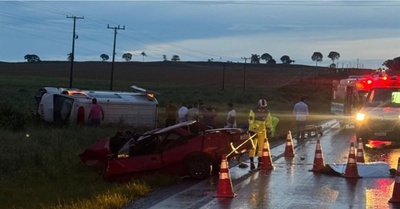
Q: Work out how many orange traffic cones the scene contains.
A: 7